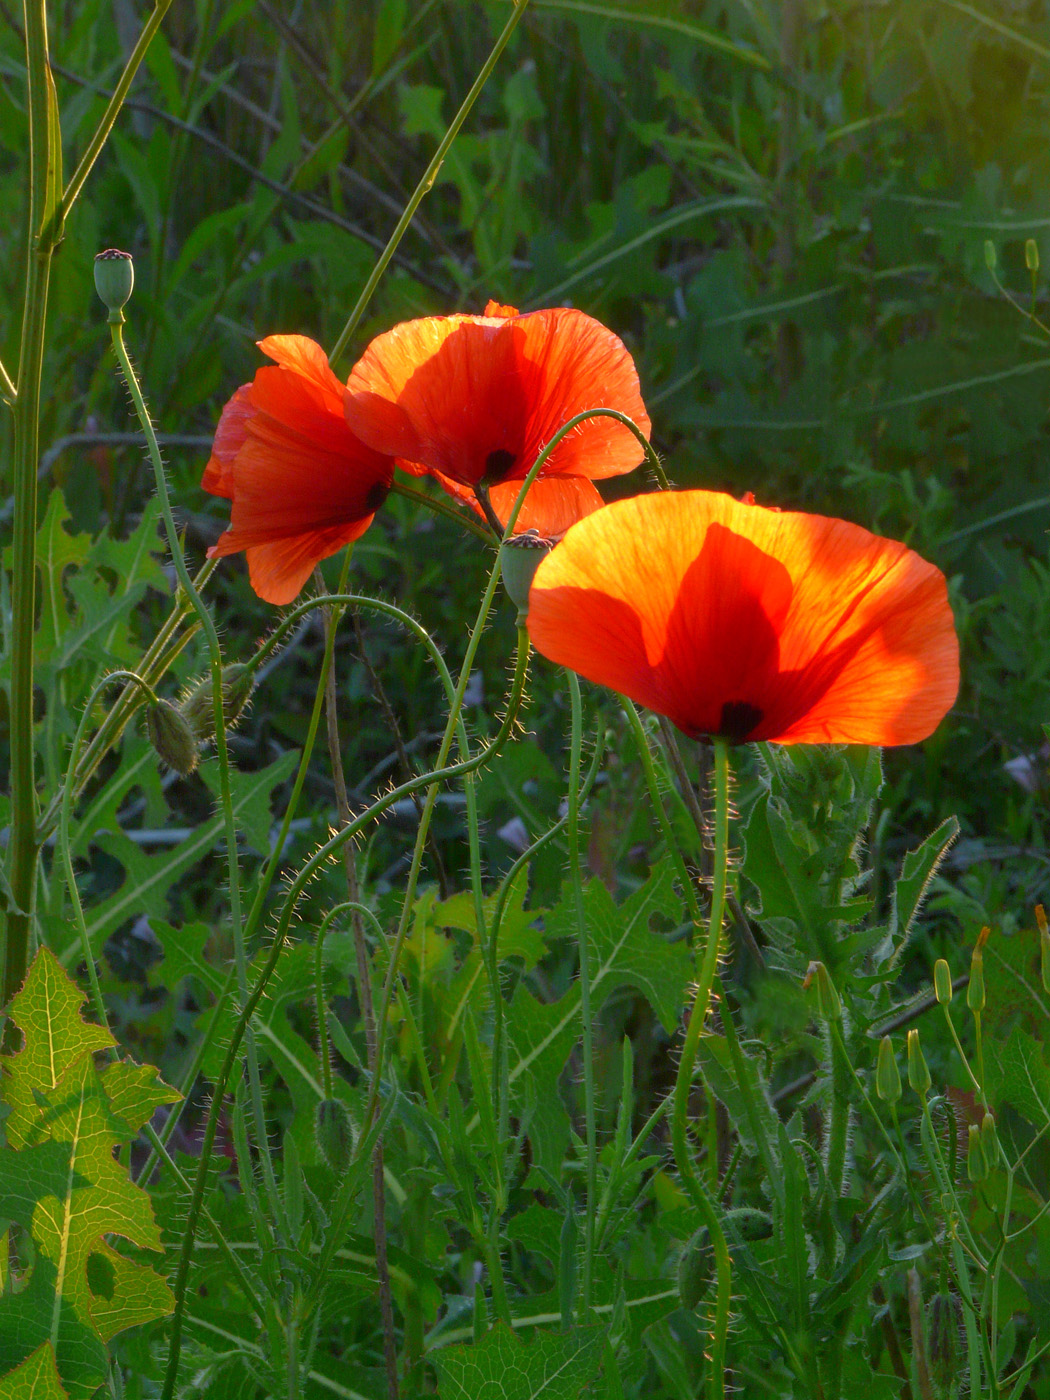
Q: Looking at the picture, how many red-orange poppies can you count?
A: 3